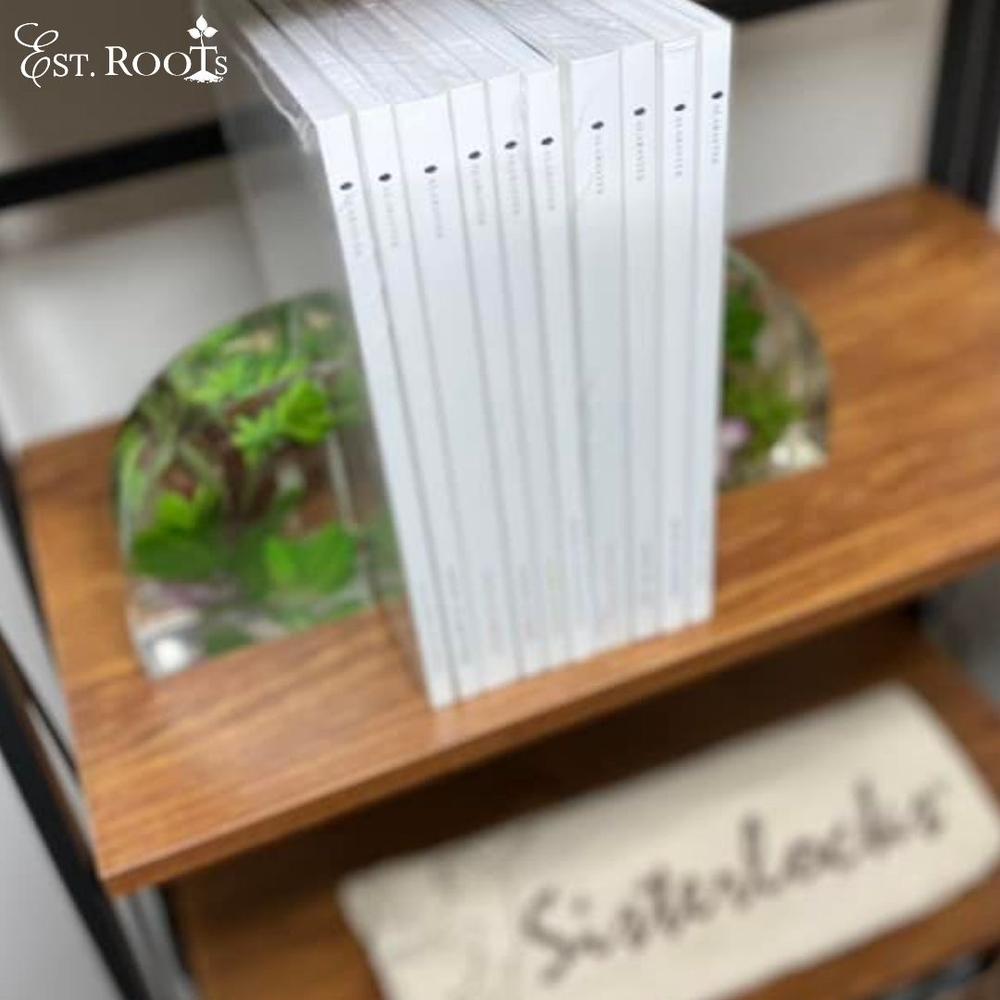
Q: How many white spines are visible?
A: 10